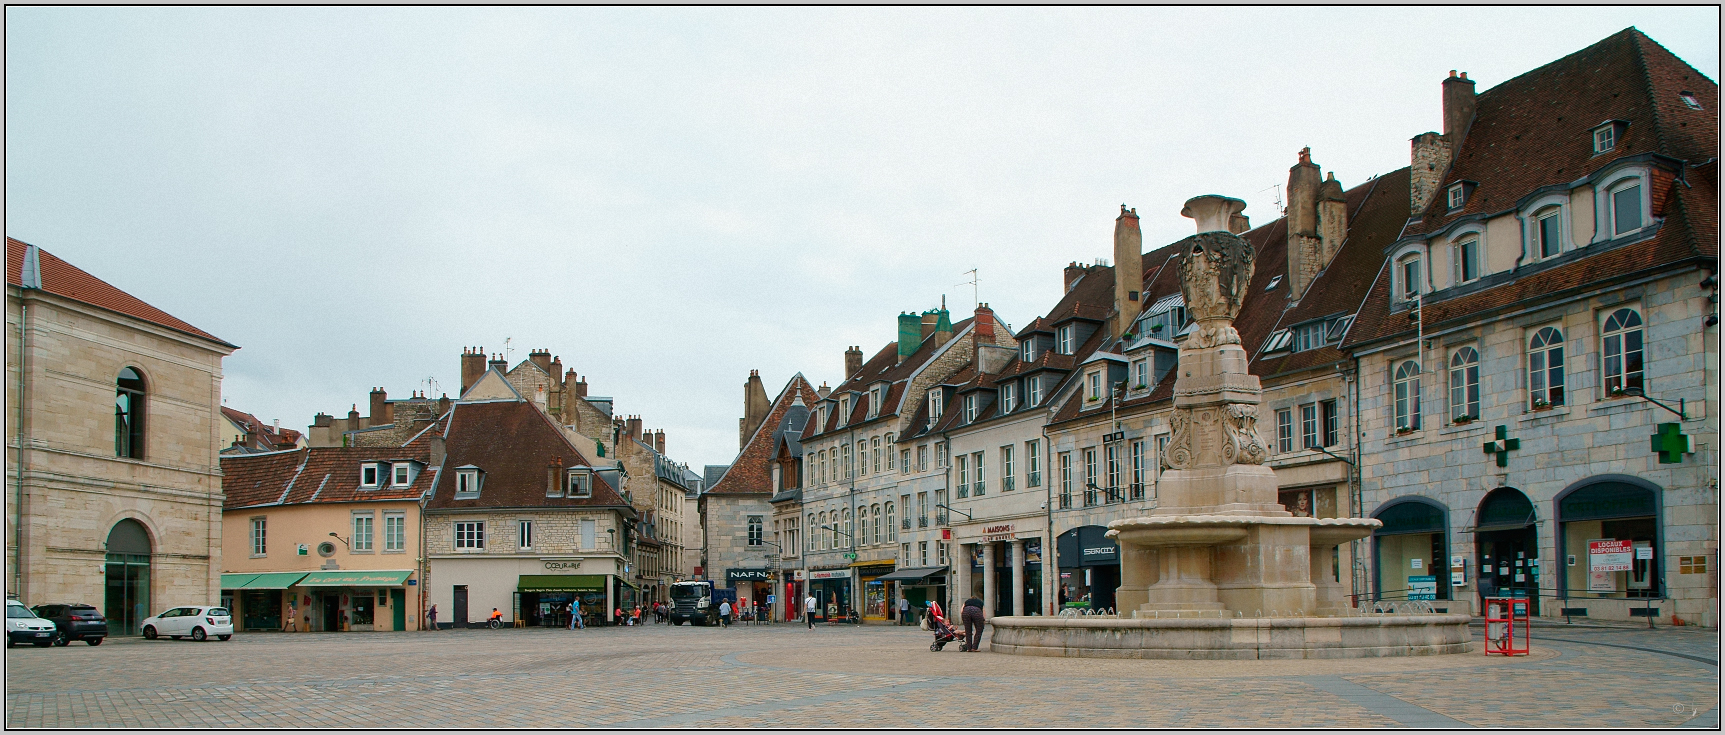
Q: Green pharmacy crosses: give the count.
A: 2